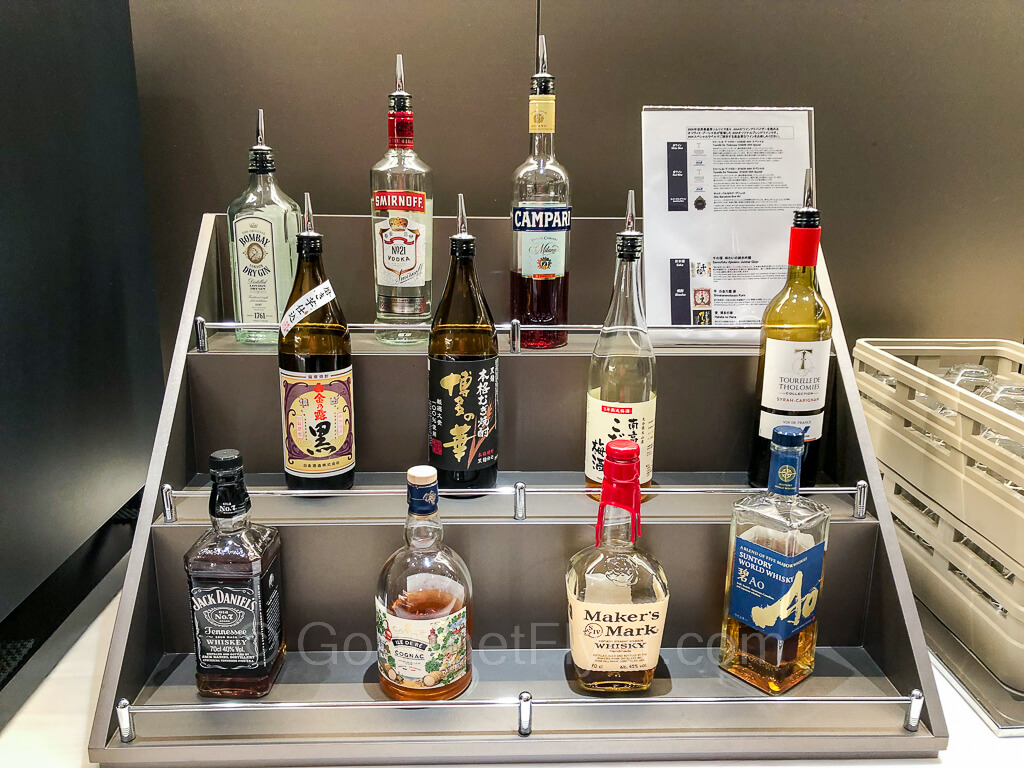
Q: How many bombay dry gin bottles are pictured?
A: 1